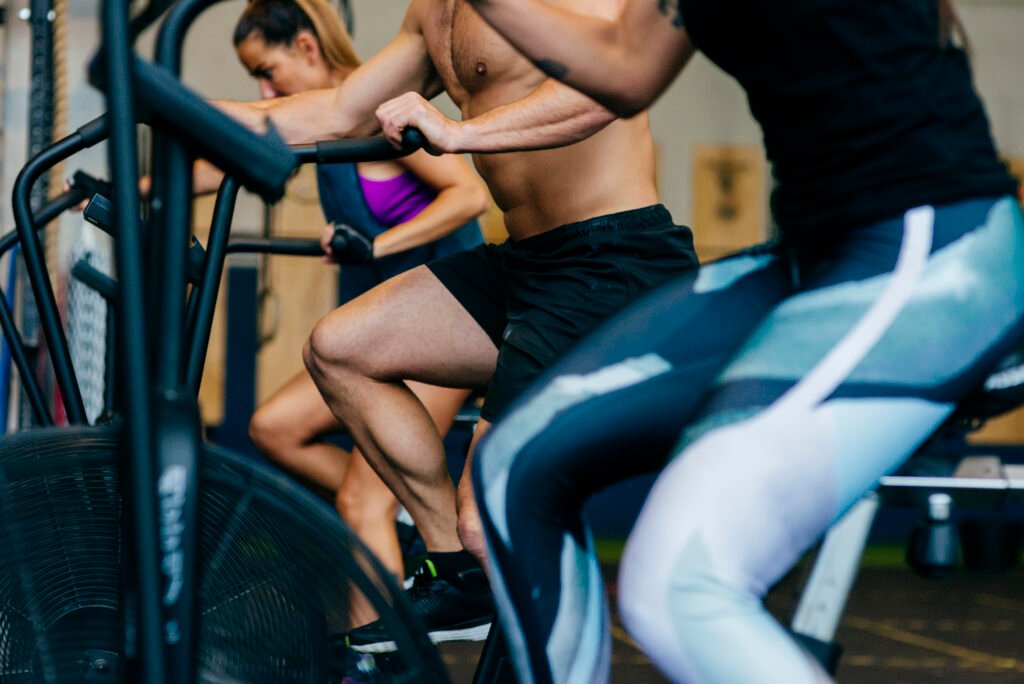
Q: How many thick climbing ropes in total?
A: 1